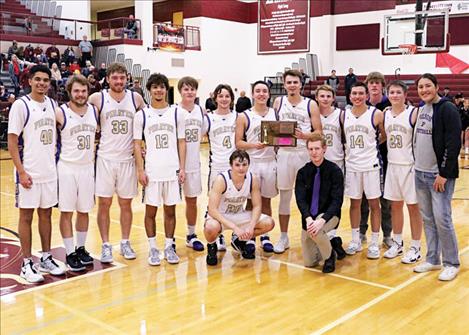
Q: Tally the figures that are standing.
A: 13